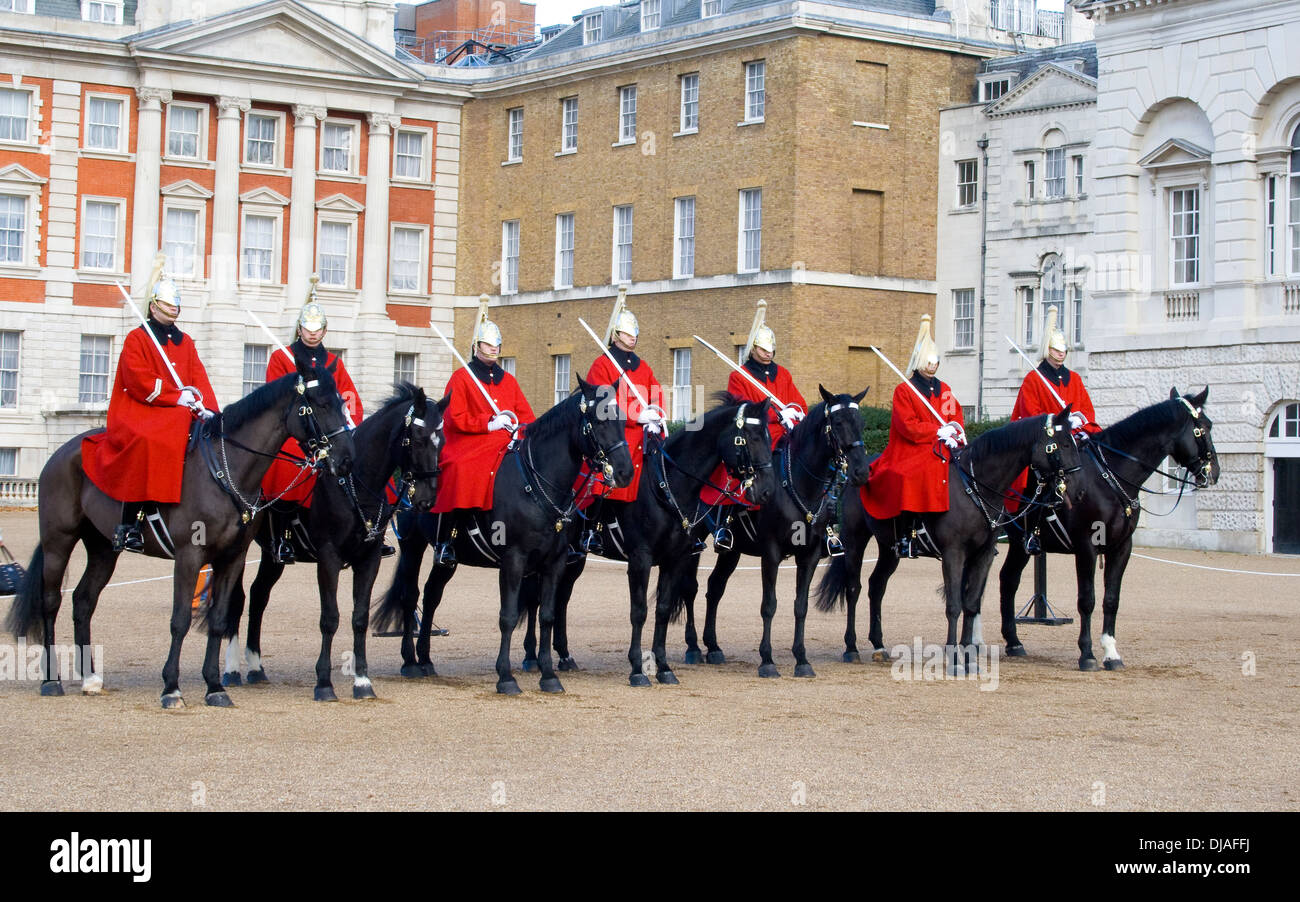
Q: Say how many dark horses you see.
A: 7